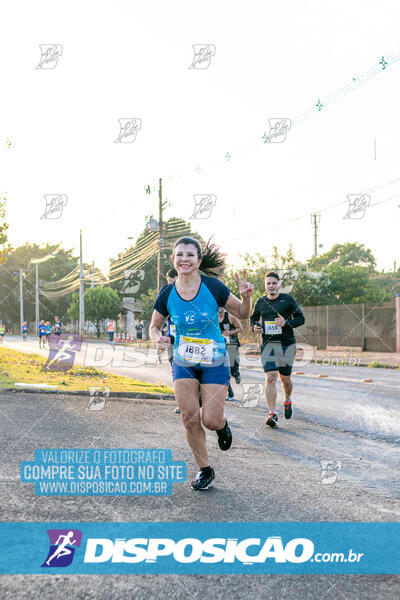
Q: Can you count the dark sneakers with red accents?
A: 2